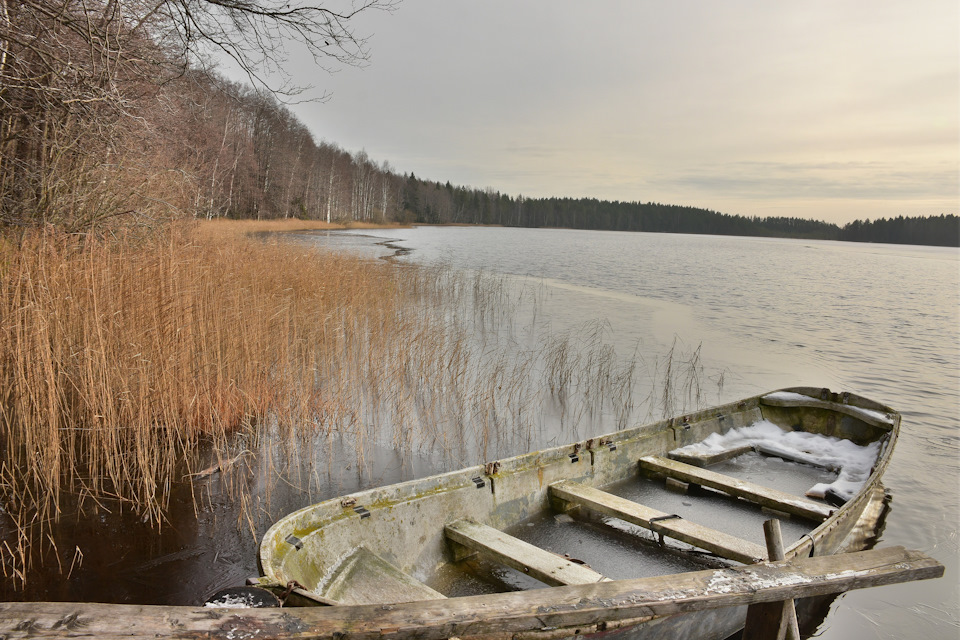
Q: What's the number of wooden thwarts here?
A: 3